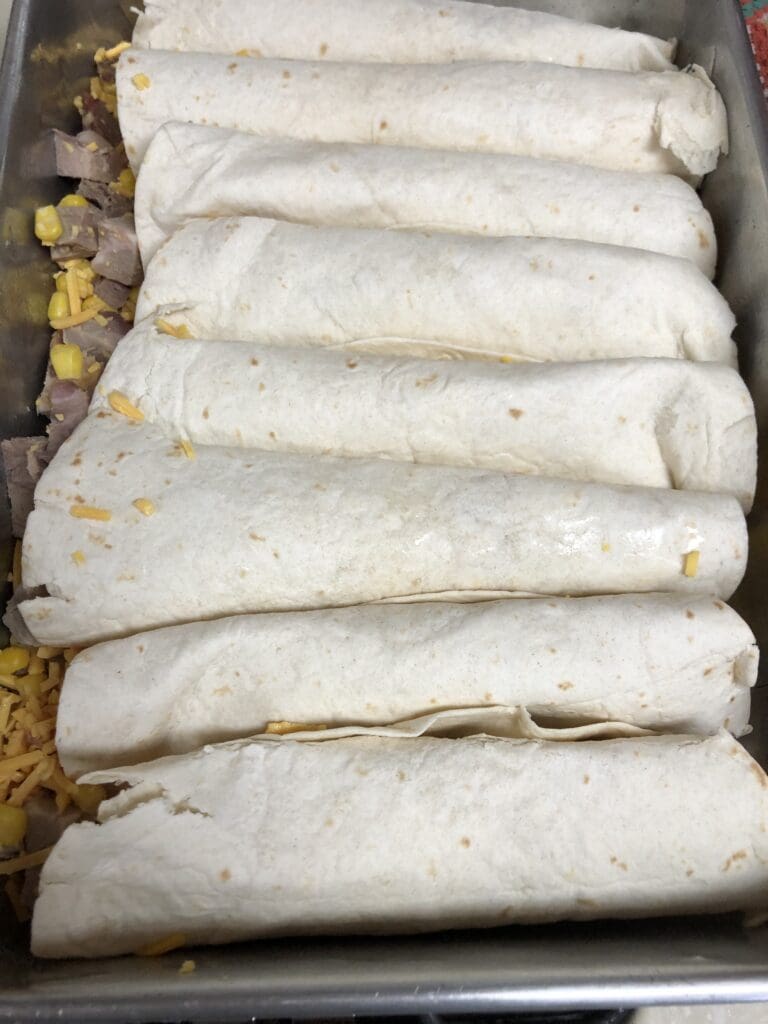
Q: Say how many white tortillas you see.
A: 8